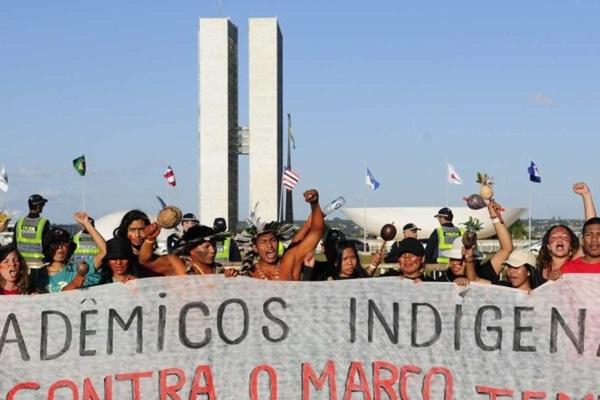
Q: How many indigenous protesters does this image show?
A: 12